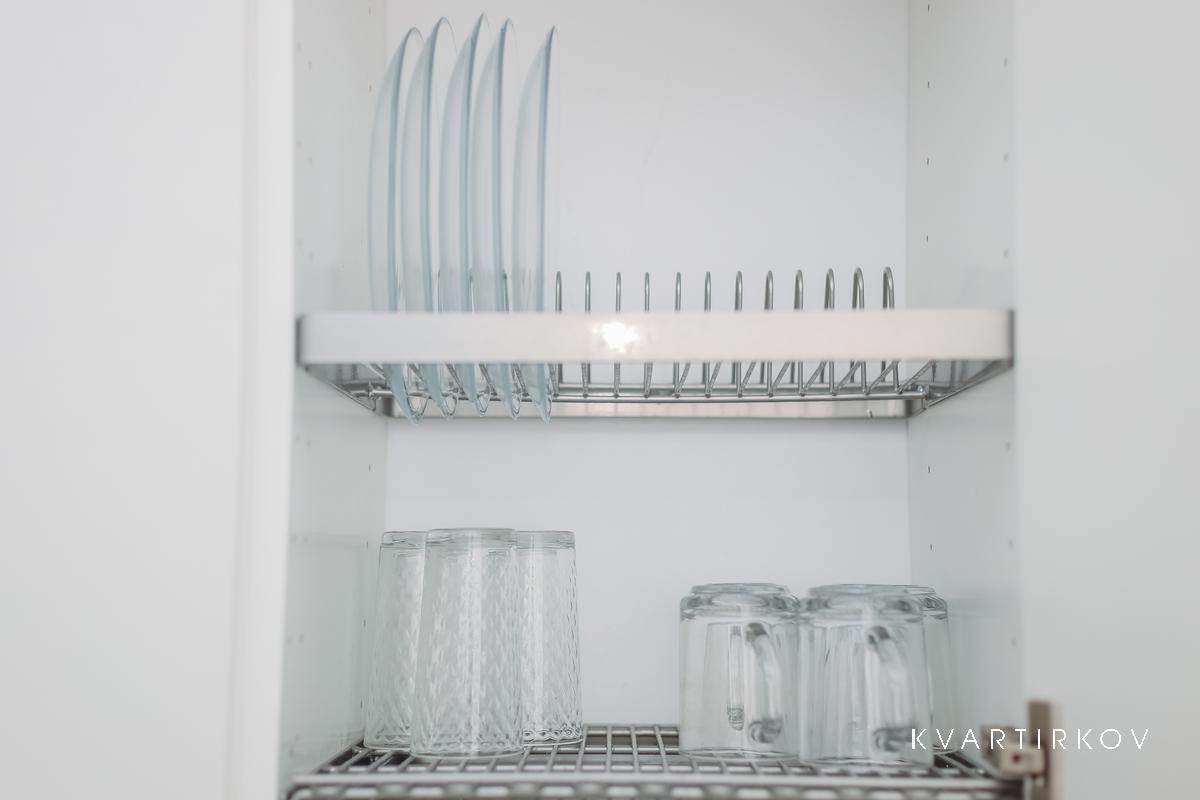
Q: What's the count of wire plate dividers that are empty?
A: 12